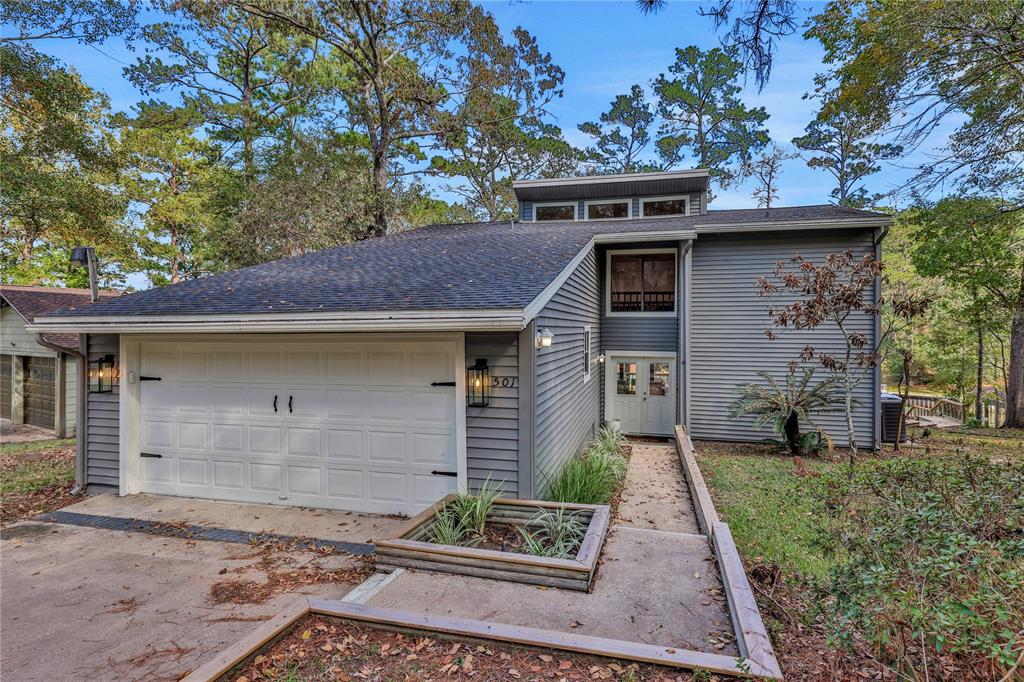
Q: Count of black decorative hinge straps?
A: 4